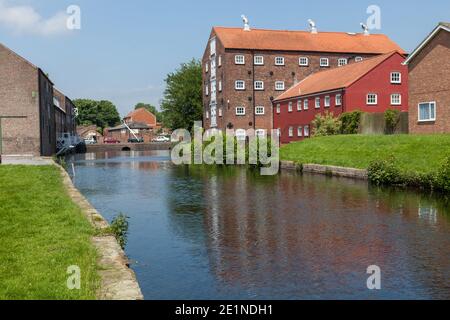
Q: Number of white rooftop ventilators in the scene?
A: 3